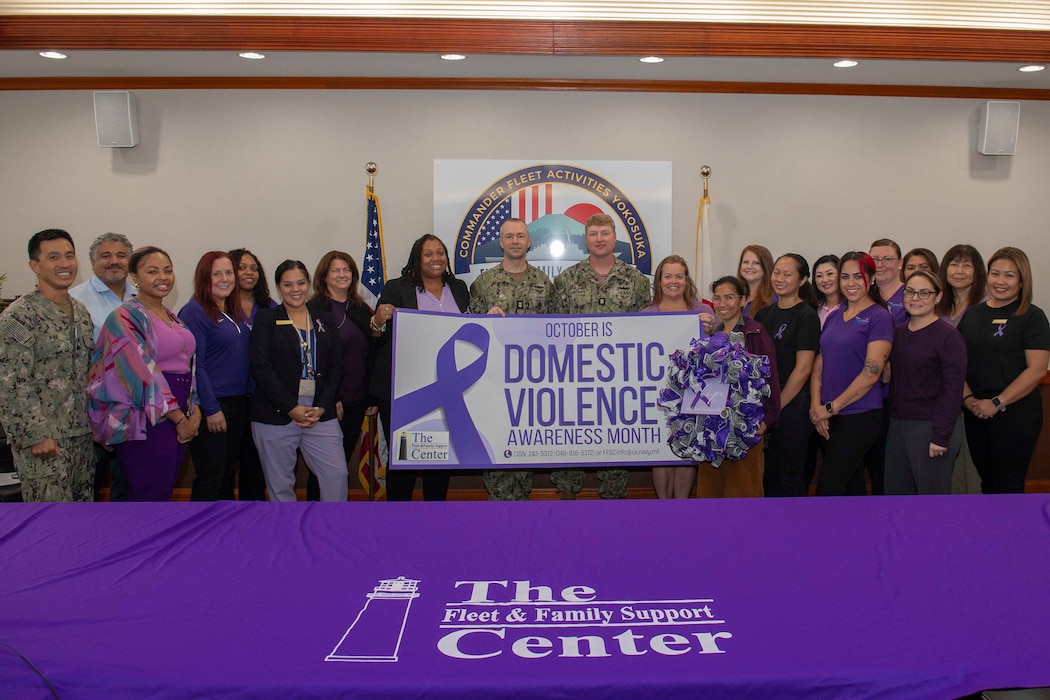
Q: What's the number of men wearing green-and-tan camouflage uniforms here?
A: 3